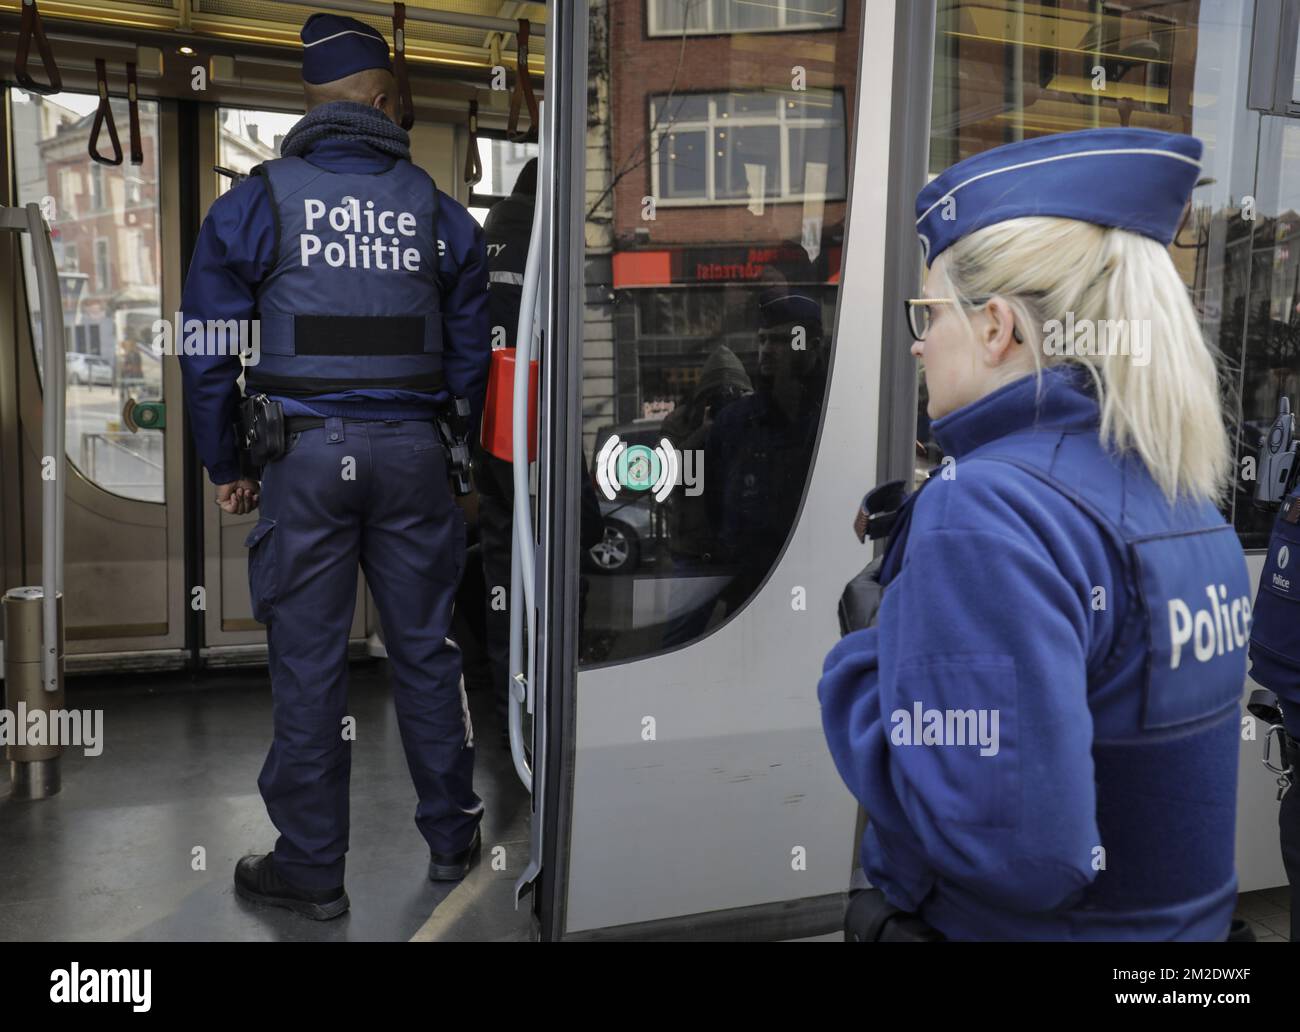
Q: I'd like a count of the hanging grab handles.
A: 6